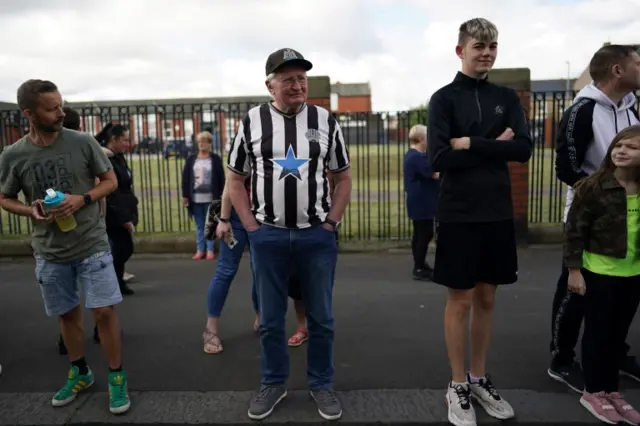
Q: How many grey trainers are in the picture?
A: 2